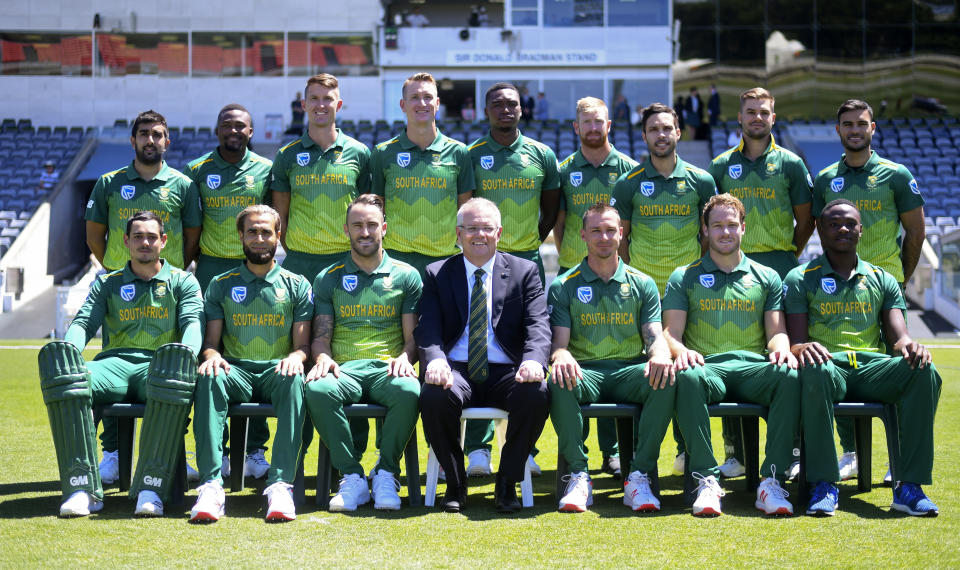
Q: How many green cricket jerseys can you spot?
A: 15